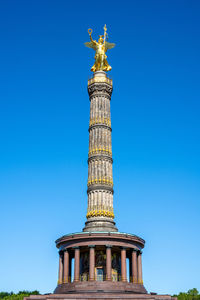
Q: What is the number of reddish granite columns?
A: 8